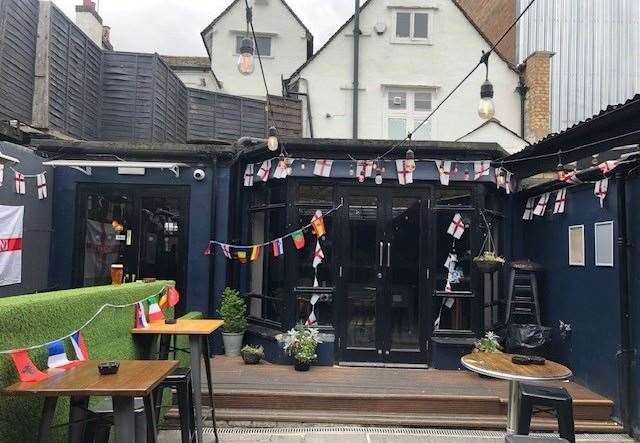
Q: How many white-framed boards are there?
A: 2